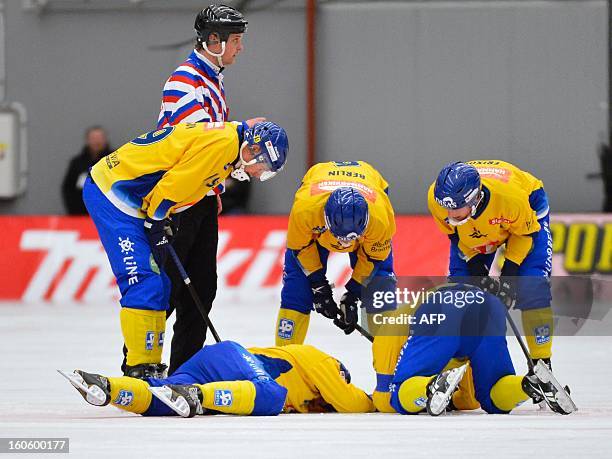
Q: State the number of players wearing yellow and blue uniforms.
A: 5